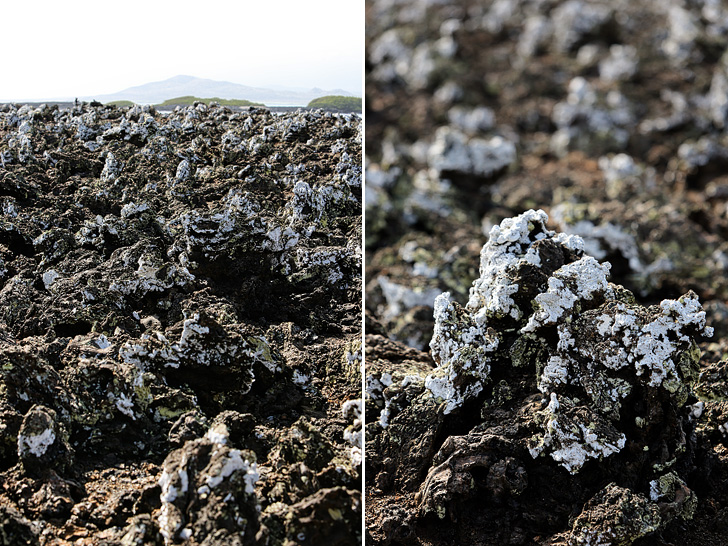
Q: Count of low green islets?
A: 3